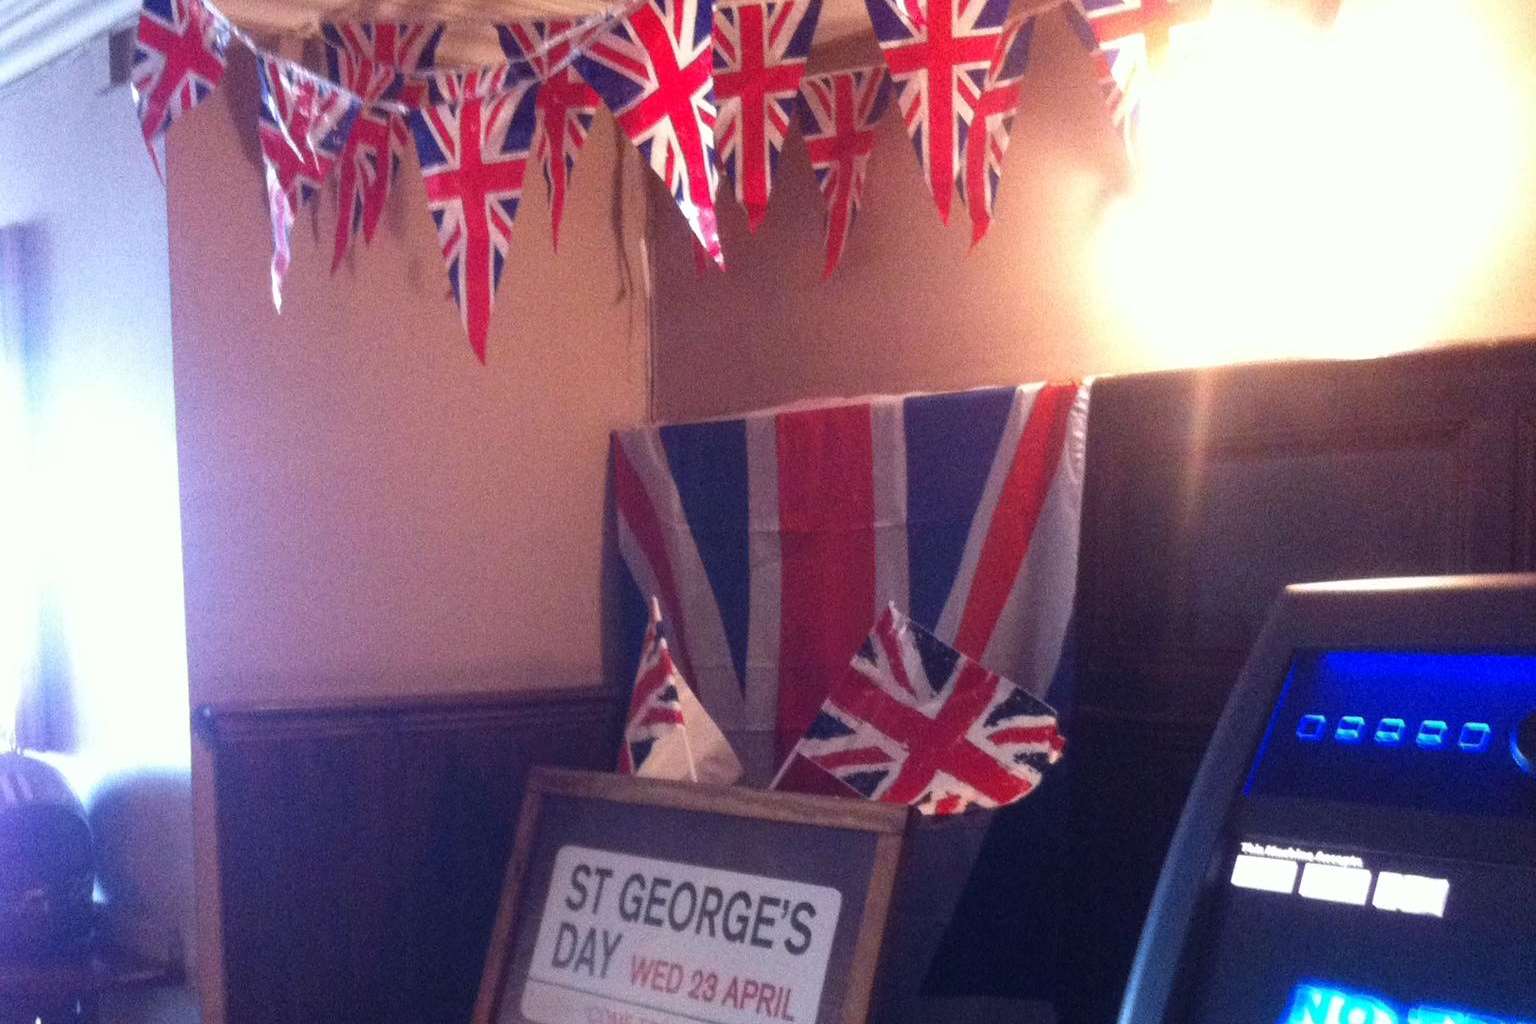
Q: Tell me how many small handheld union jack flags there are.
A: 2